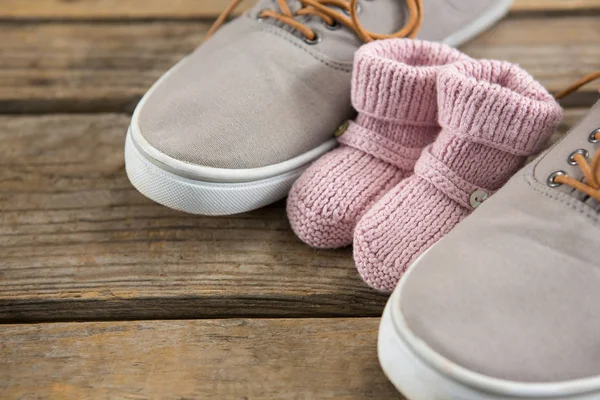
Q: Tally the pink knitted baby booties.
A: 2